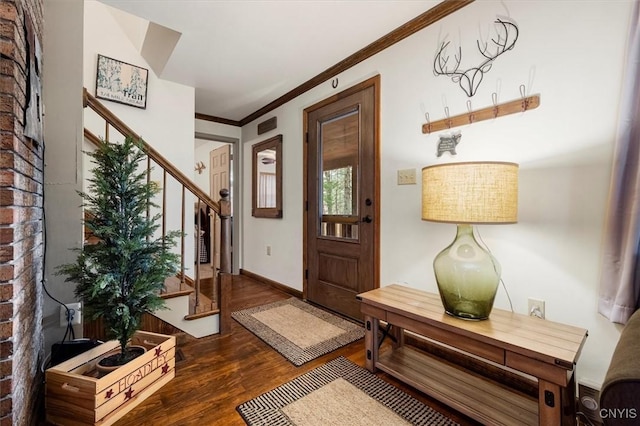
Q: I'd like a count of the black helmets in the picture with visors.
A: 0